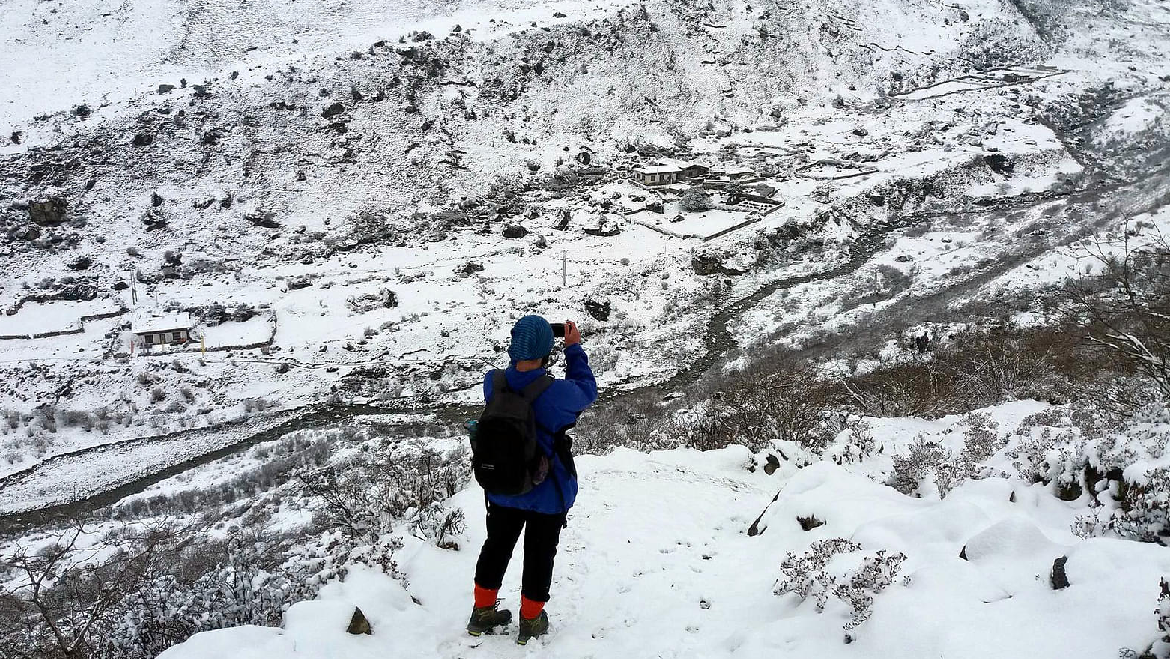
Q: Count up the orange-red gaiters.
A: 2